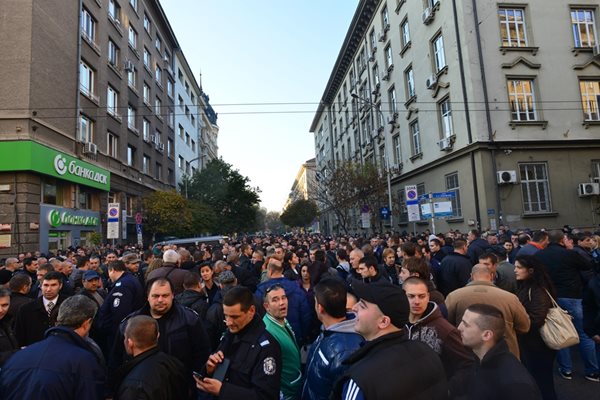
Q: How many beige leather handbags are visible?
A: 1